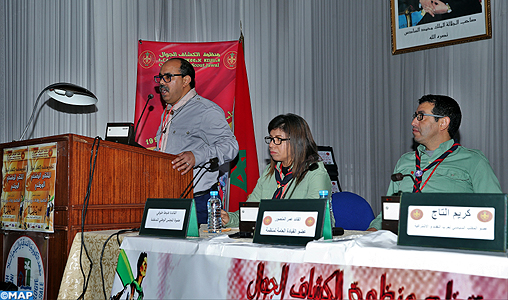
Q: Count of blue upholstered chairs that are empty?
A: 1